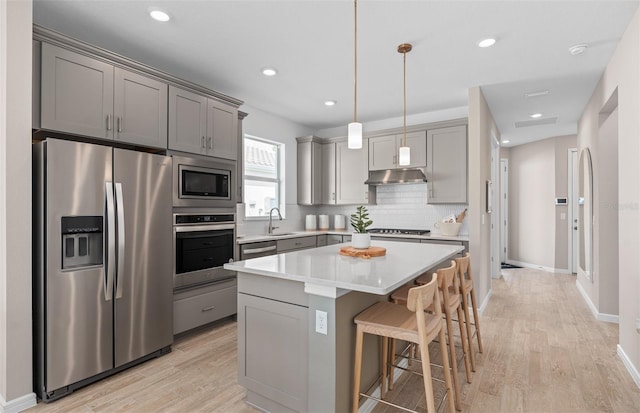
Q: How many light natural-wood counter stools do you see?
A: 3